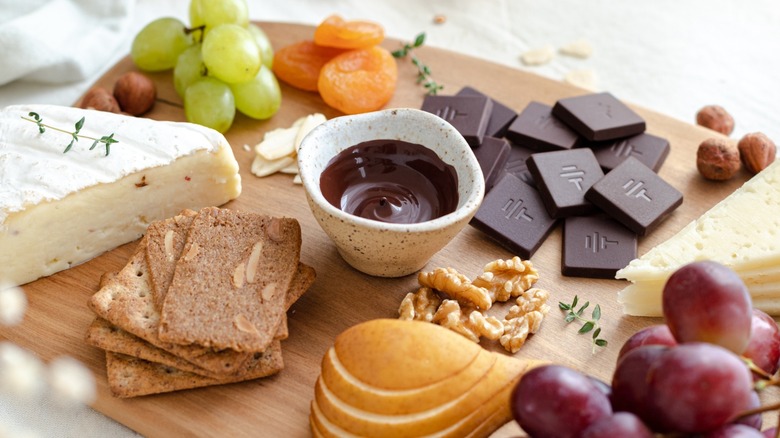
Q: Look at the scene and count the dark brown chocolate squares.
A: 11